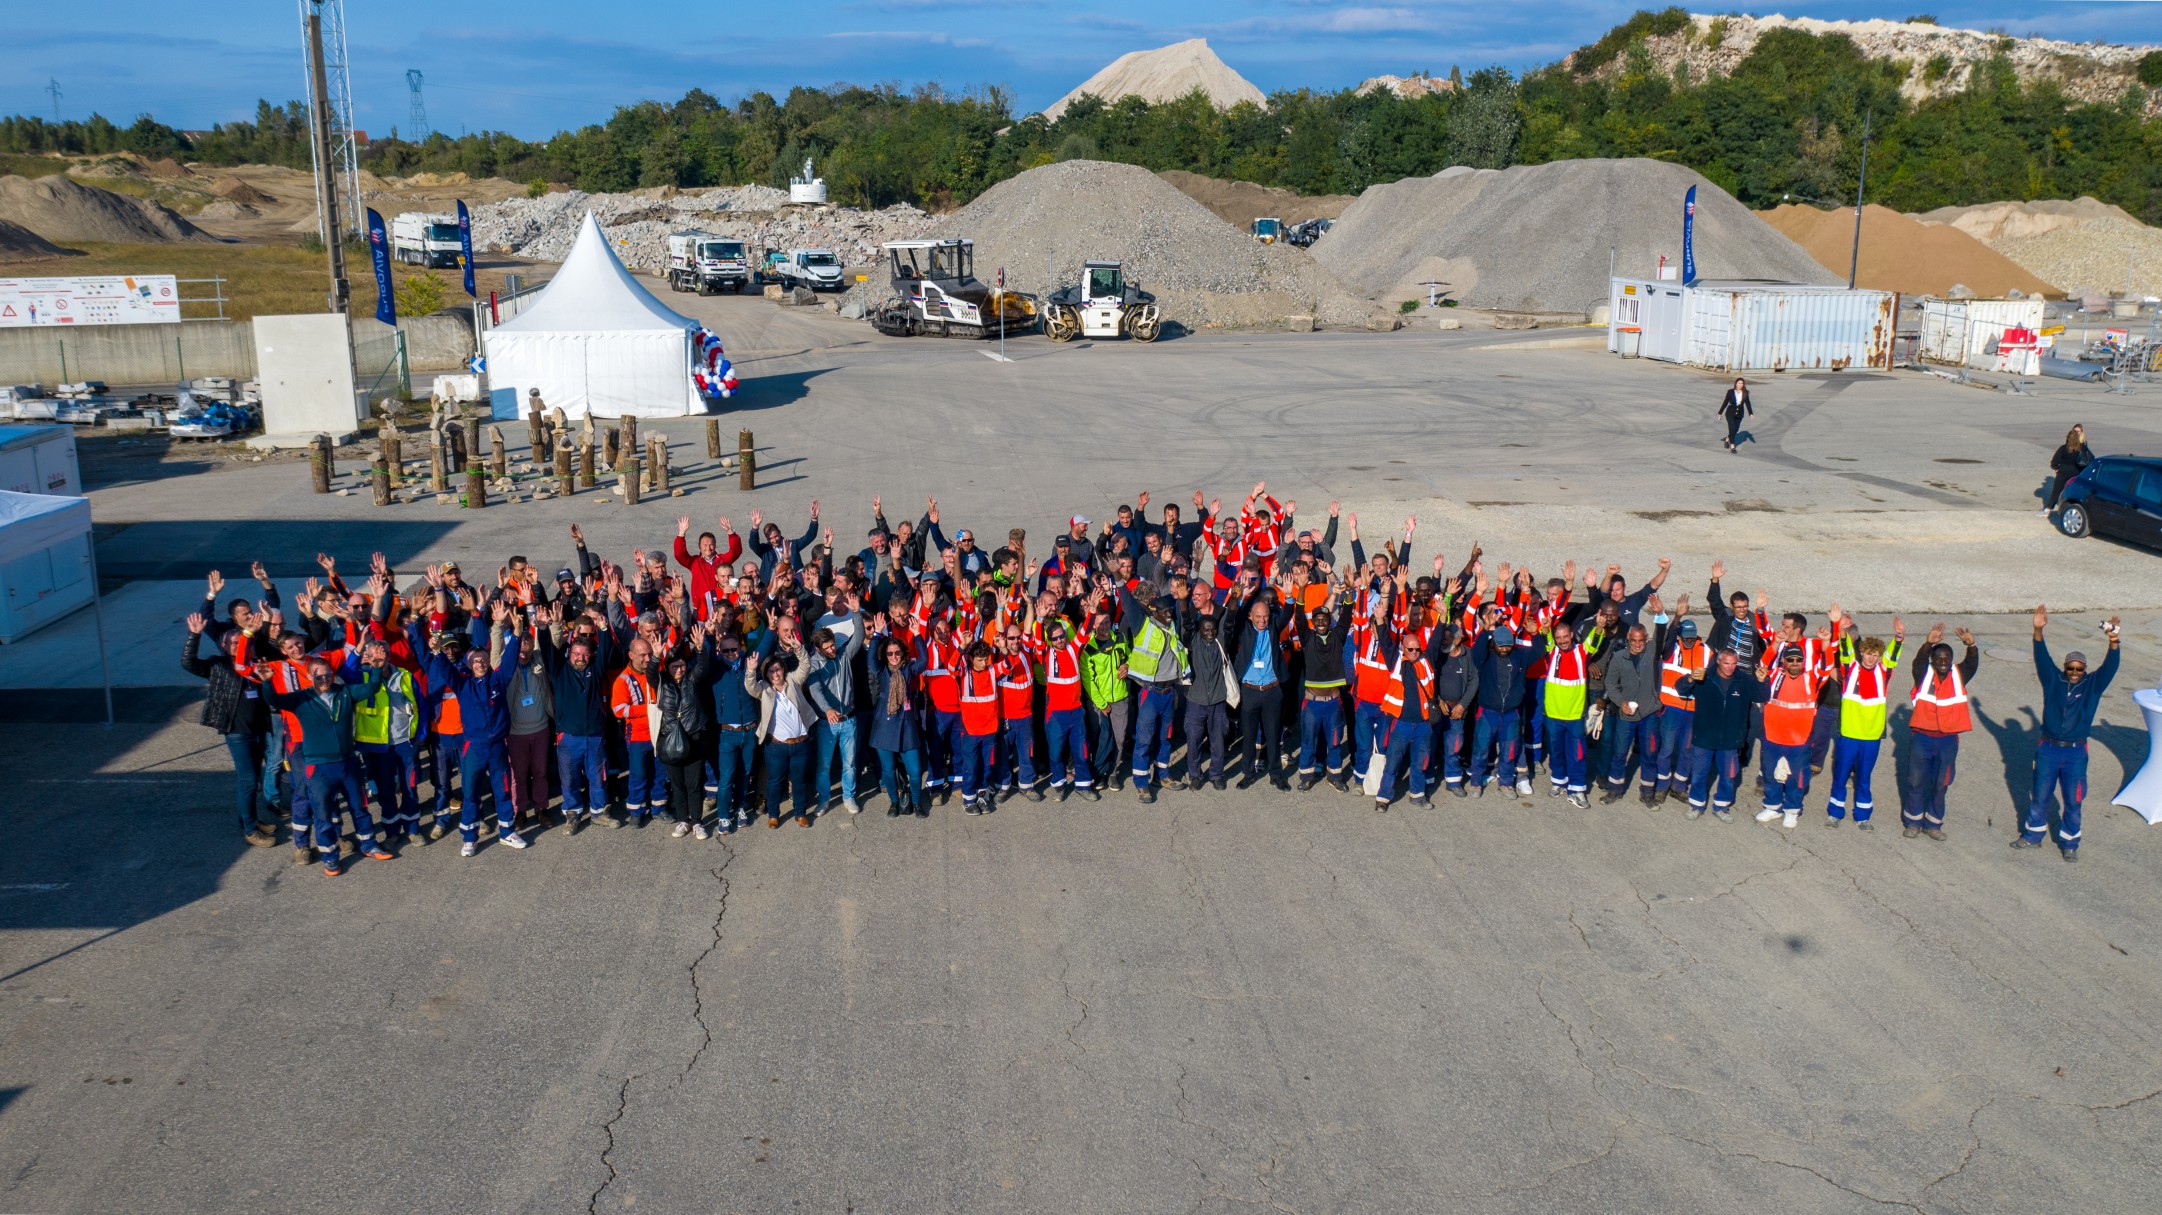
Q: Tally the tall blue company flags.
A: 3